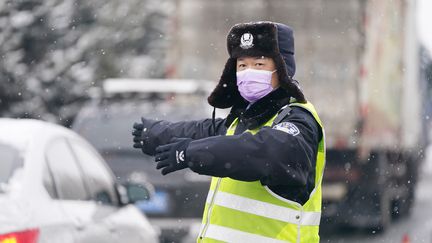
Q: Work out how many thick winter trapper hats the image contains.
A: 1